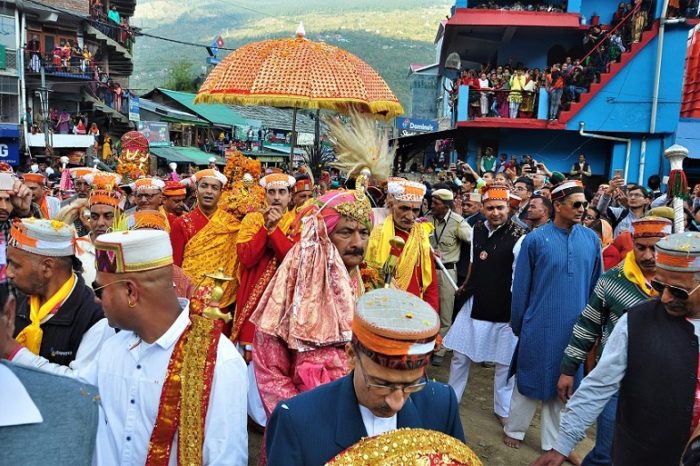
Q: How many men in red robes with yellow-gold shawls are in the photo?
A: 3